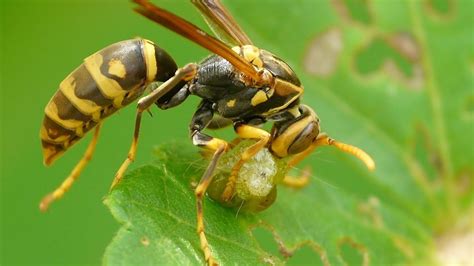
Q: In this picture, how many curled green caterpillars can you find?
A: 1